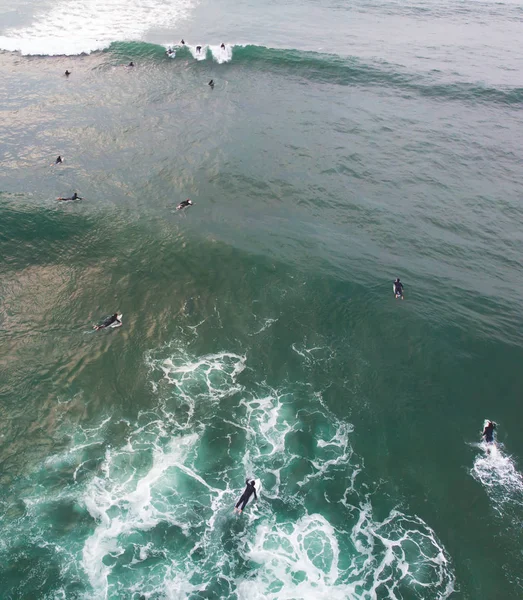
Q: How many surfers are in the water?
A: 14